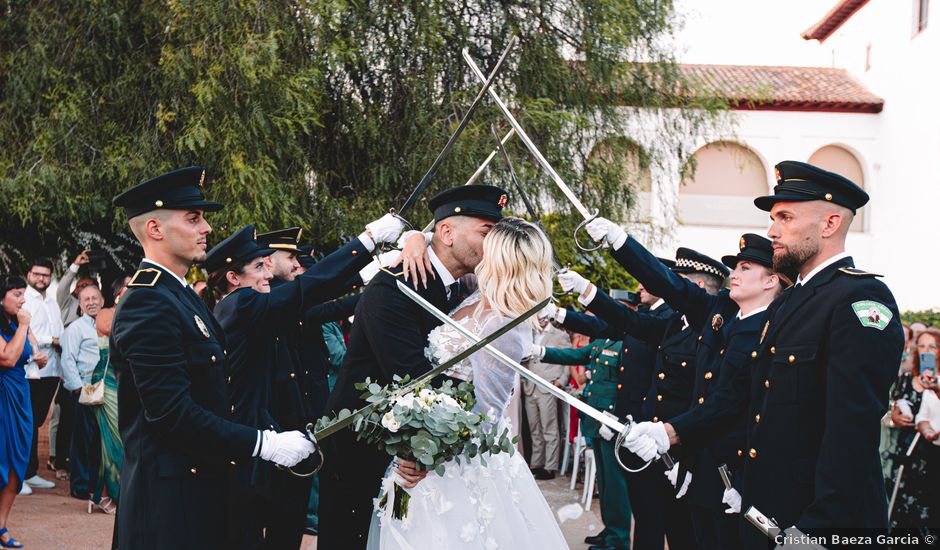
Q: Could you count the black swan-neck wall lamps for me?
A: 0